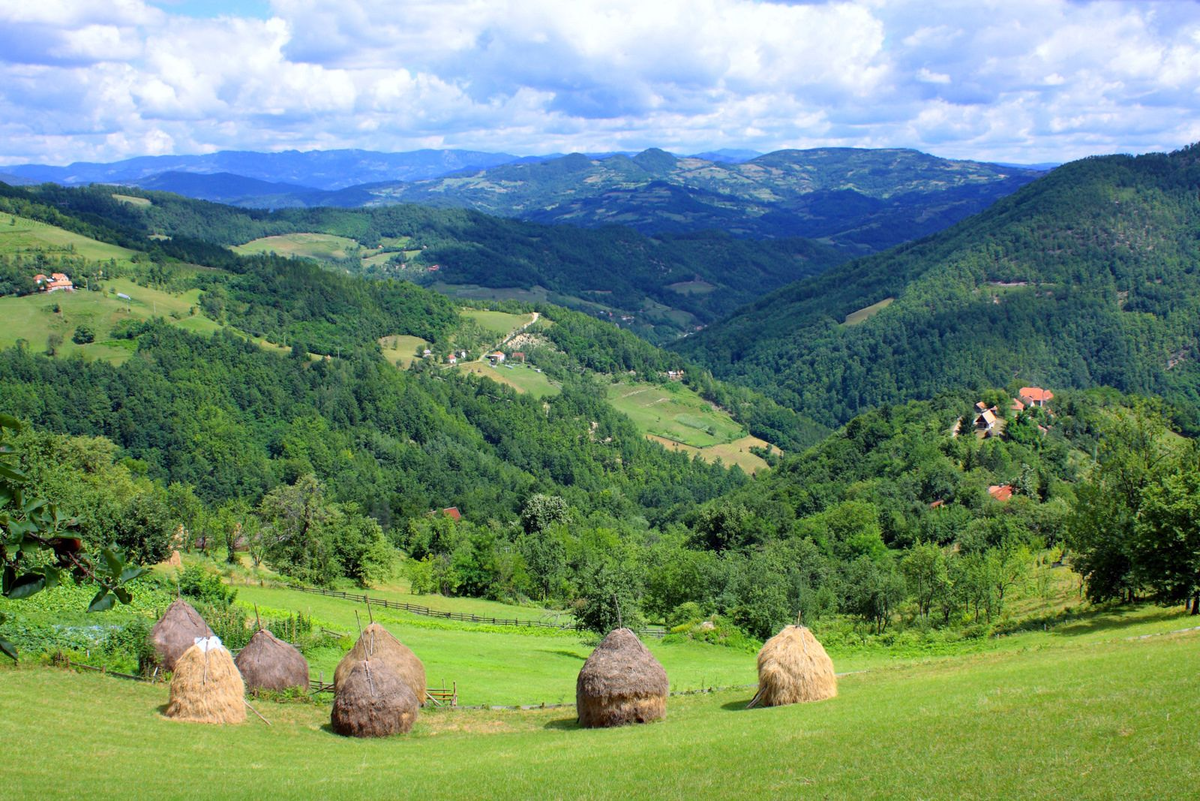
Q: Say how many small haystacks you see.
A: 7